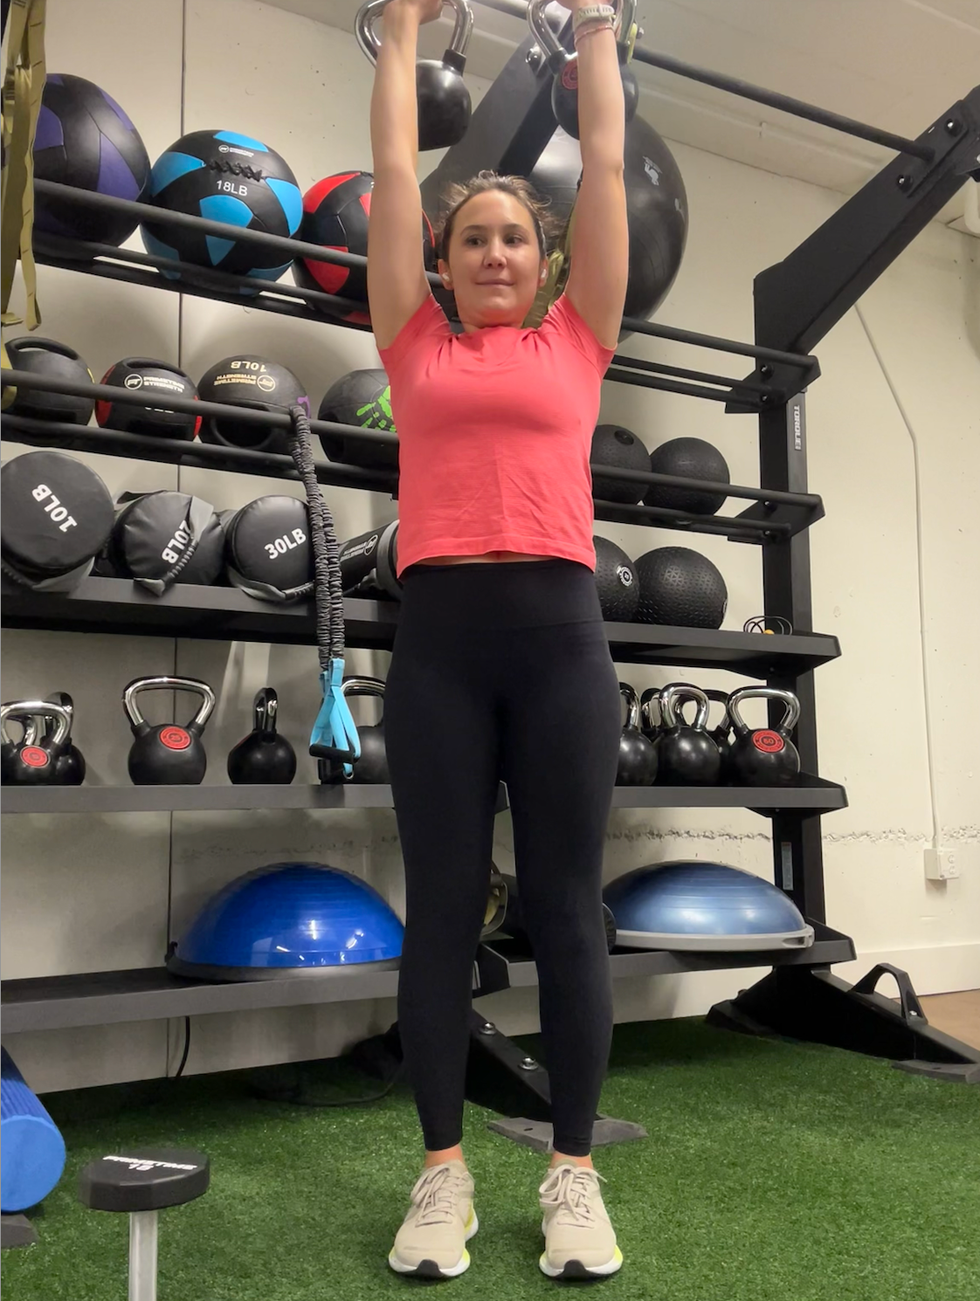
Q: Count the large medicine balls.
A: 3